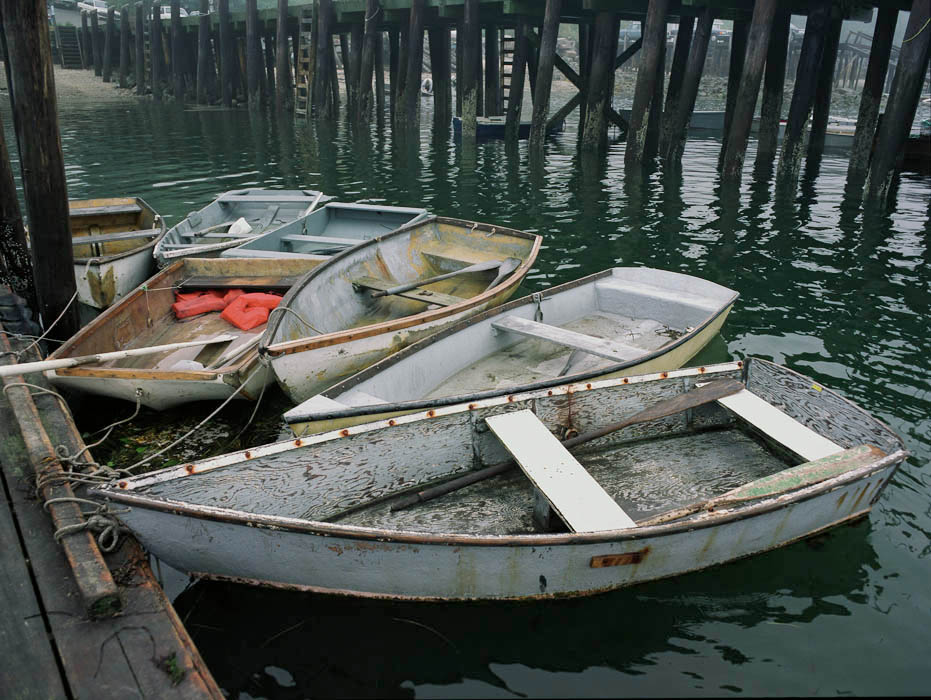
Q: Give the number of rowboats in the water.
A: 7